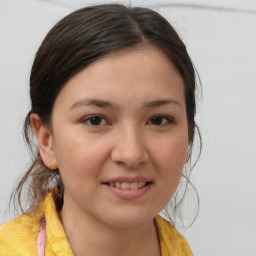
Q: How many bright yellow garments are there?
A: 1